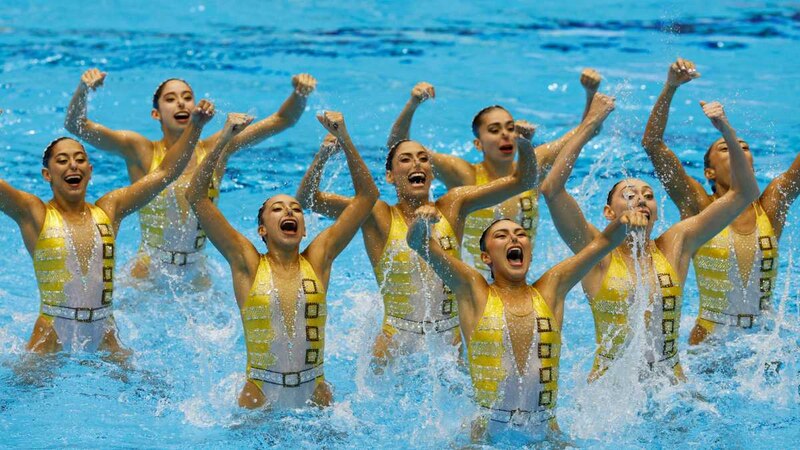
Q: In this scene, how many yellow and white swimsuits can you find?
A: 8